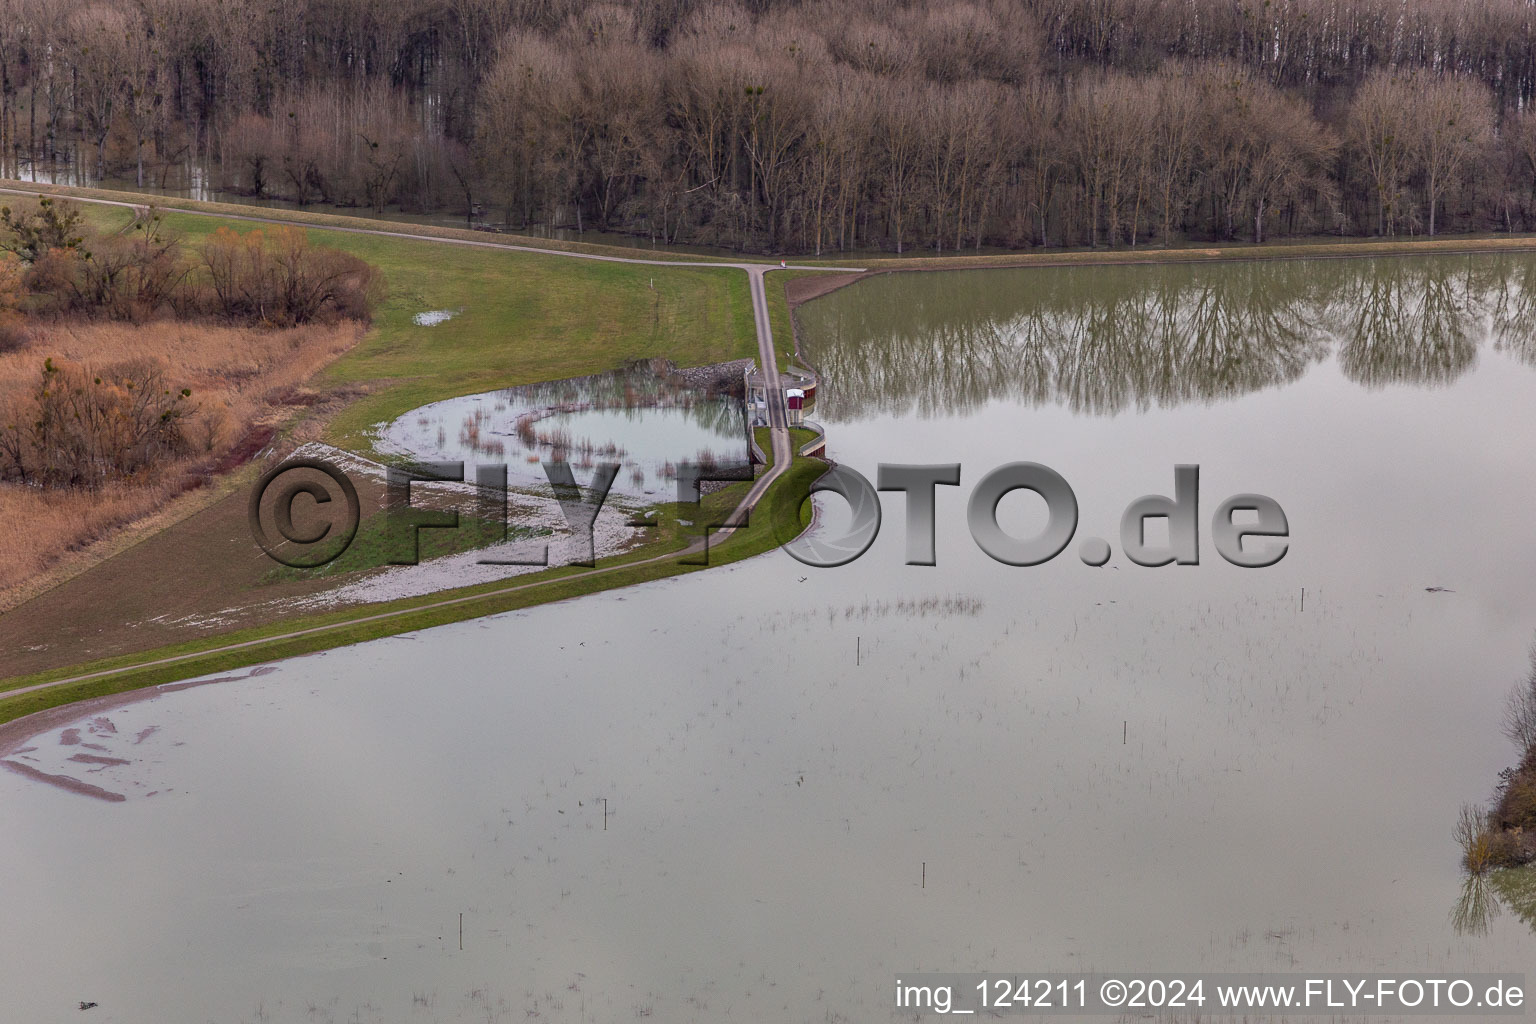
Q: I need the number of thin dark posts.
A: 6